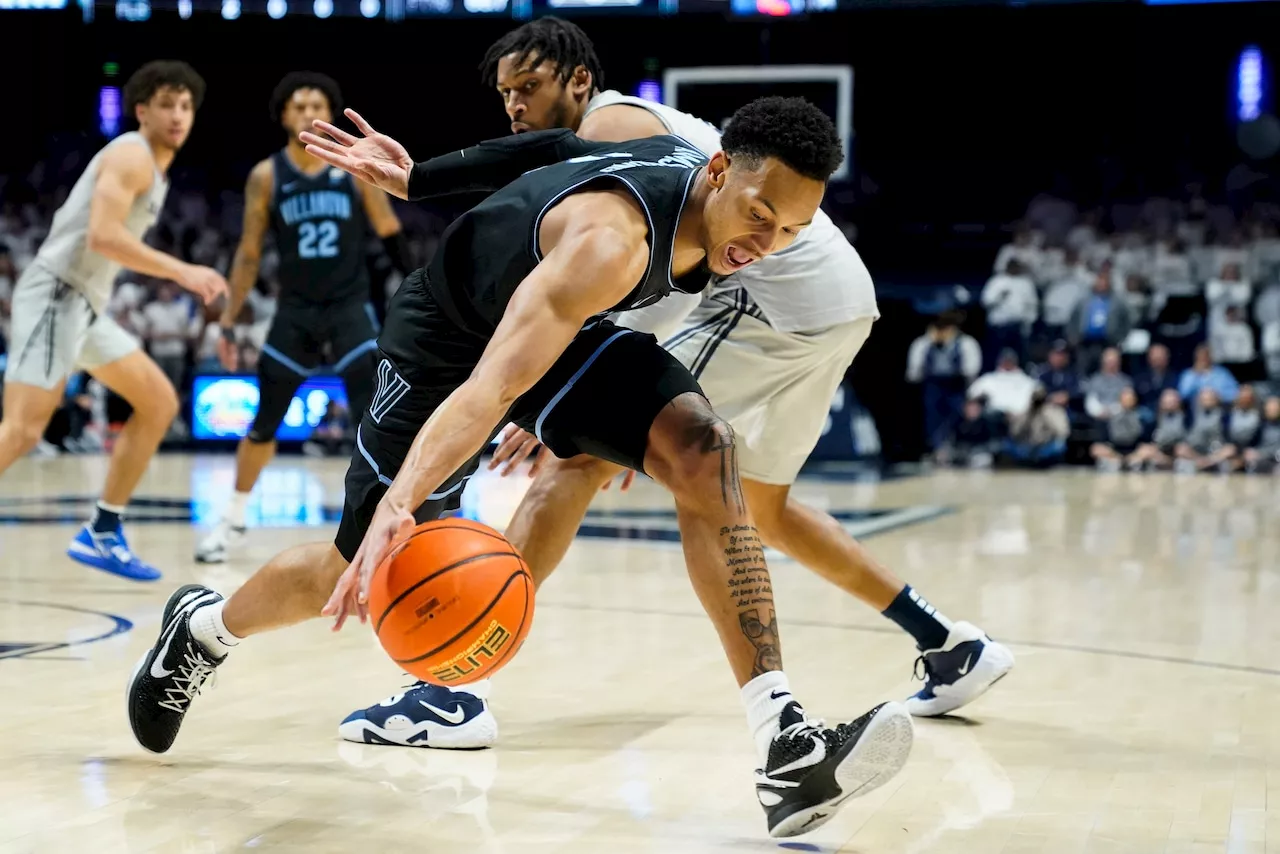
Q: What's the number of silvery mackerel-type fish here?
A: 0